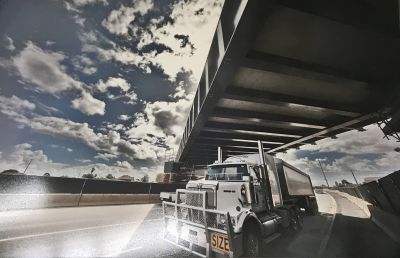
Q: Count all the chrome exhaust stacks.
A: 2